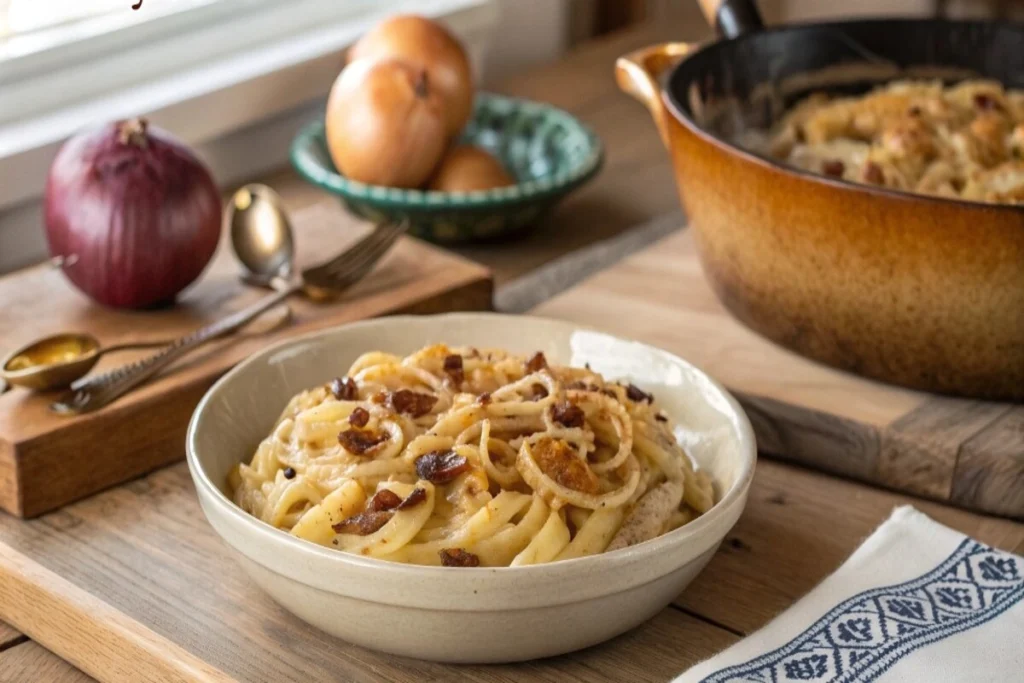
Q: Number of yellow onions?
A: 3